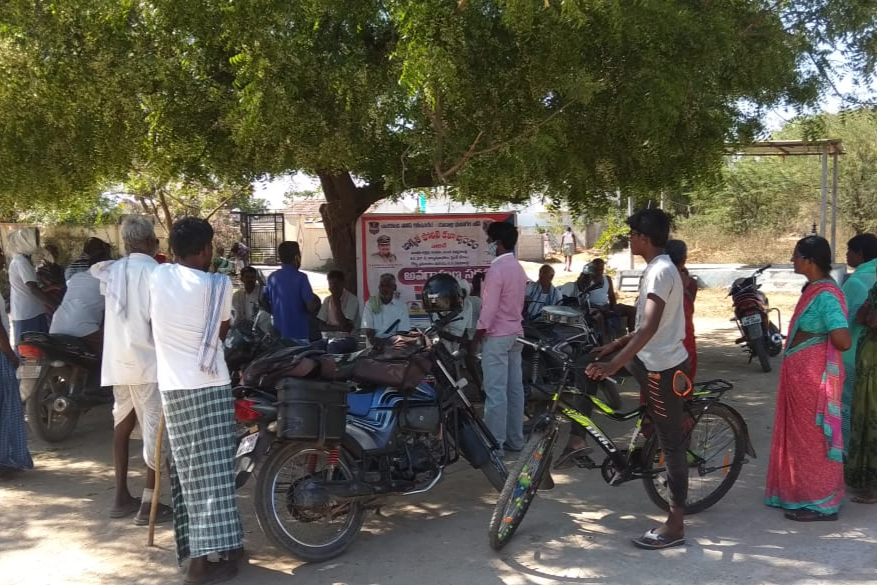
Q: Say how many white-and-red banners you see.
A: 1